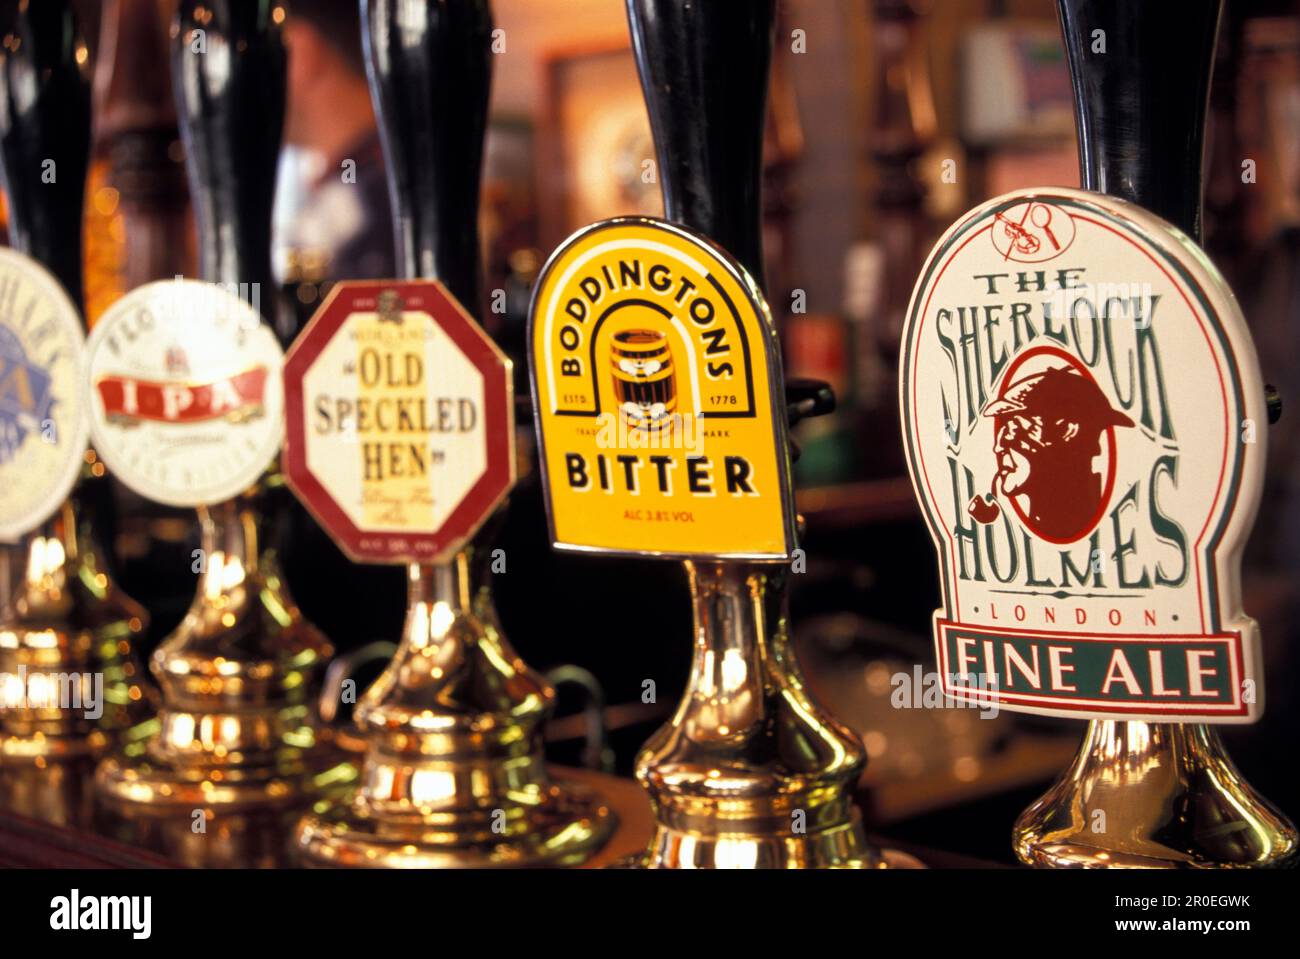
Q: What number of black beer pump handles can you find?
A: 5